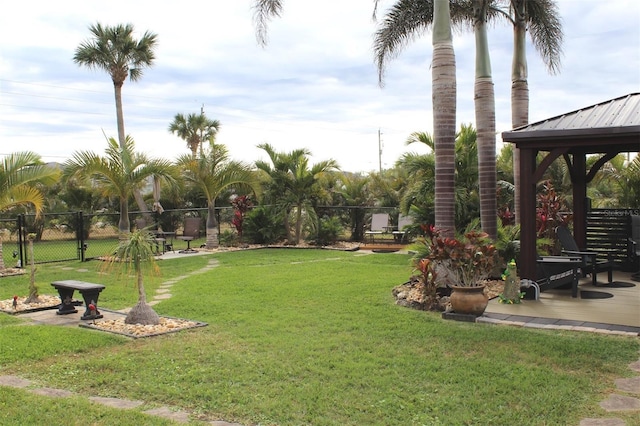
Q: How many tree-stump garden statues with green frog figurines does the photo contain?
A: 1